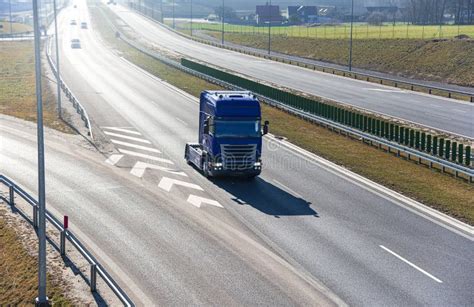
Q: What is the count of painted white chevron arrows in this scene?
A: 3